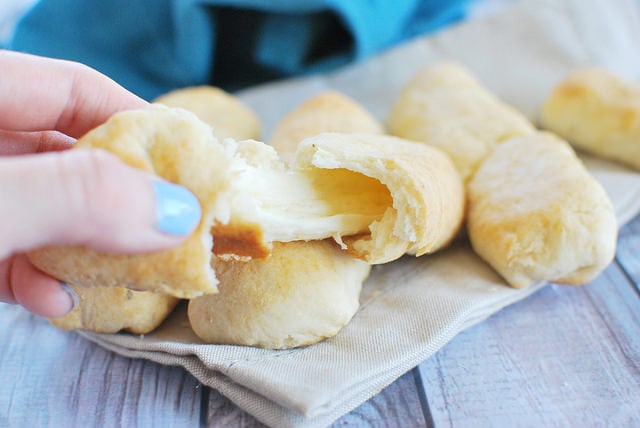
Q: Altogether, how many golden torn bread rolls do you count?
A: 1